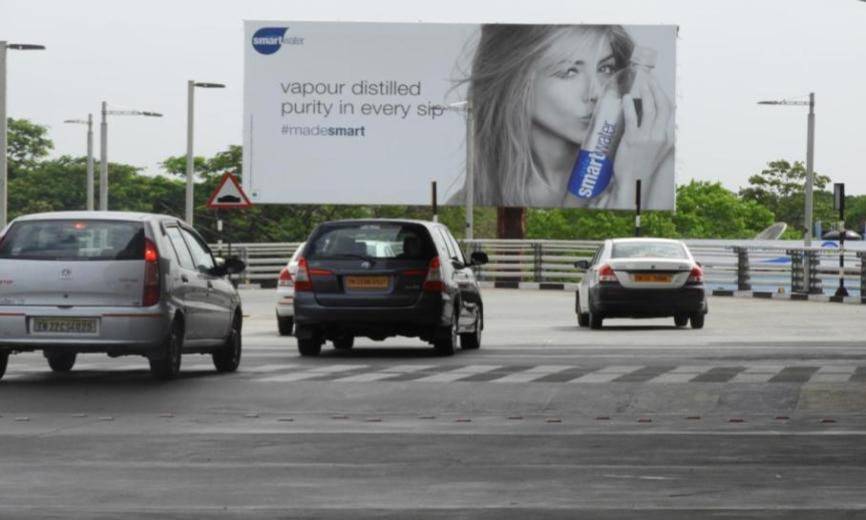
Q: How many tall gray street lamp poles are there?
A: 6